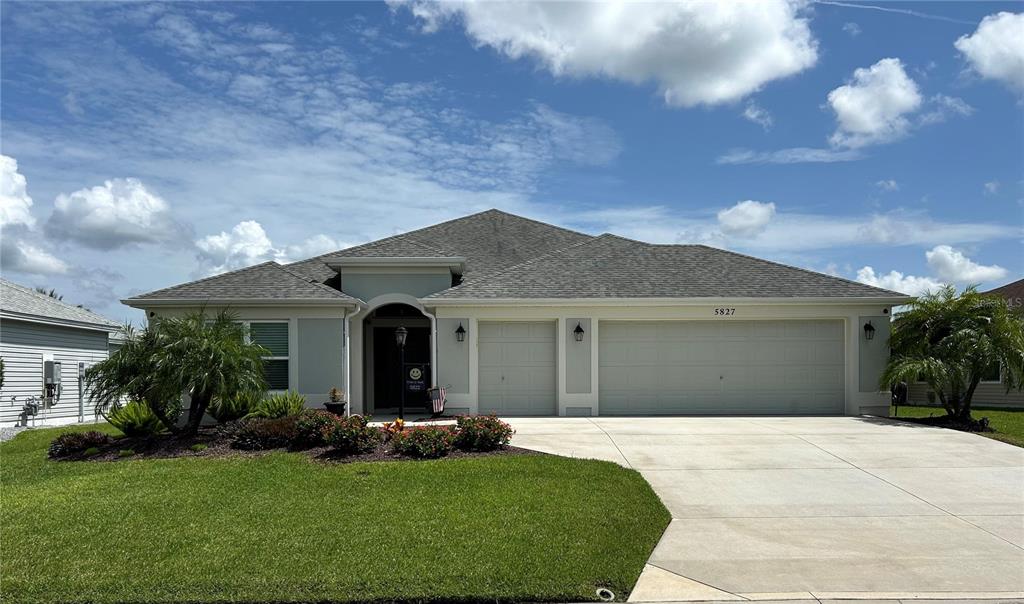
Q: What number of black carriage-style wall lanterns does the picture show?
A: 3